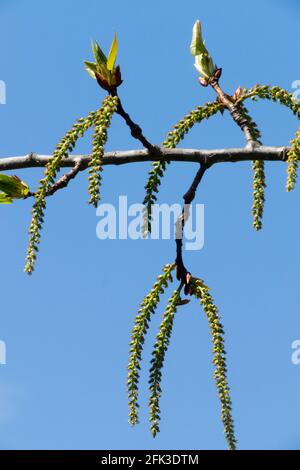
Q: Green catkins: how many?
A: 9